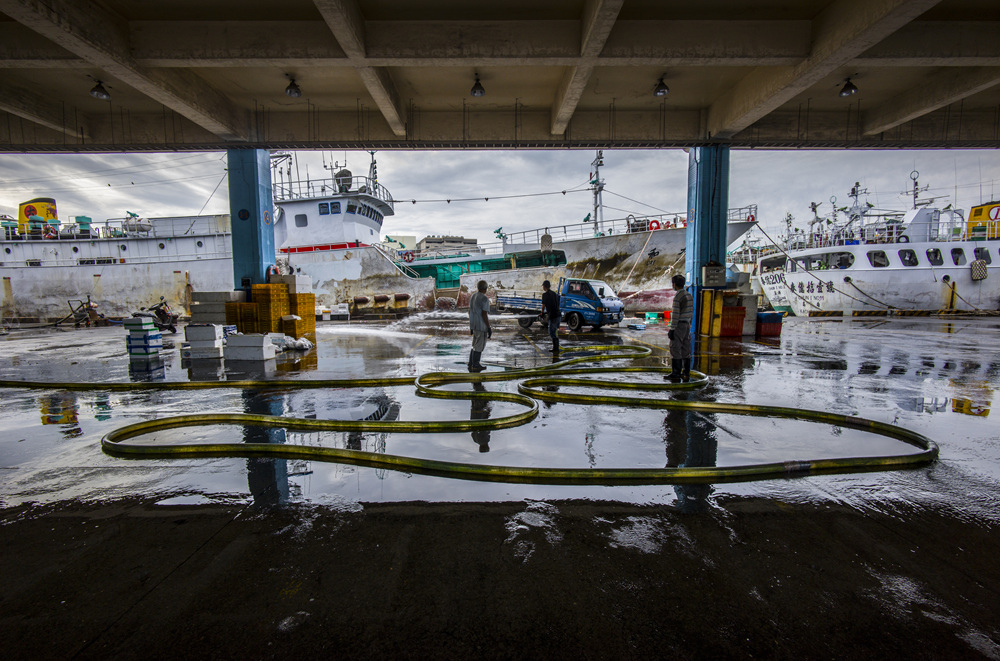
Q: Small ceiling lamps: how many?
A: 5